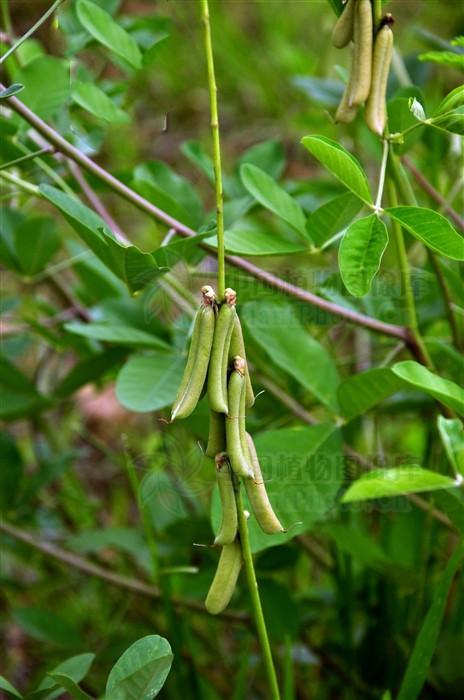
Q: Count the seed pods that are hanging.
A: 12